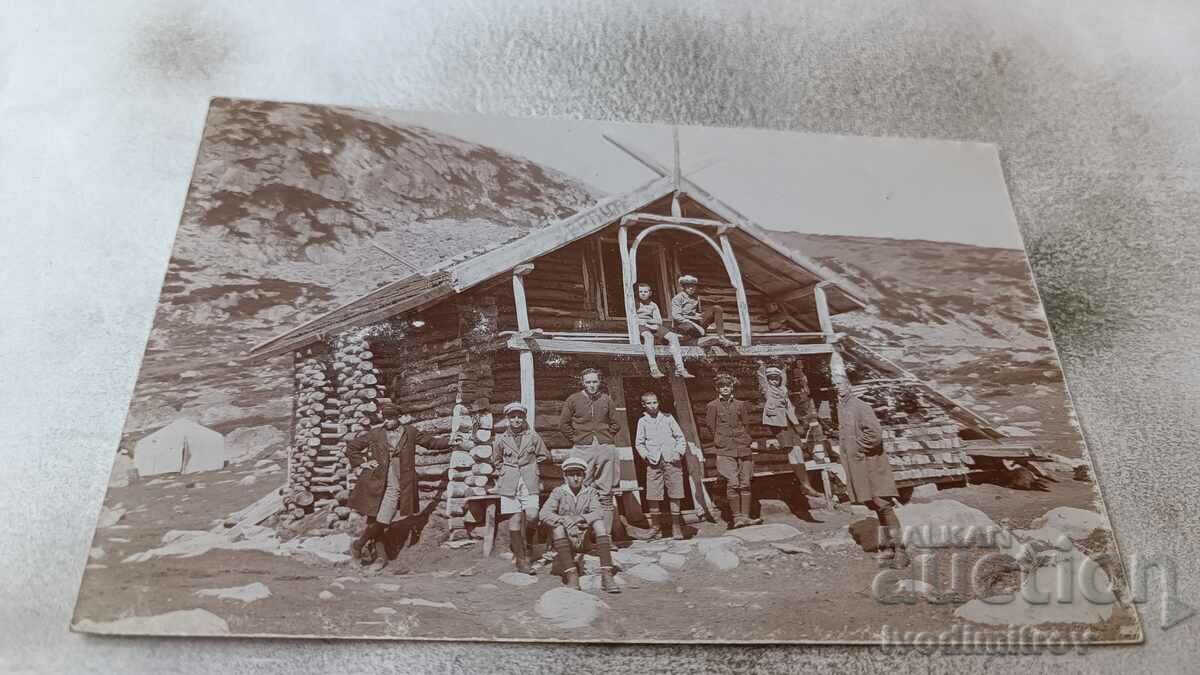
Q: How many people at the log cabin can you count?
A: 10